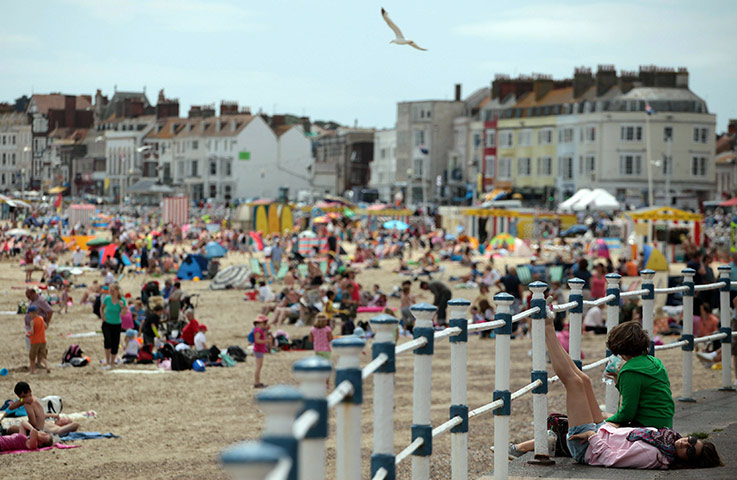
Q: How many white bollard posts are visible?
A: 14